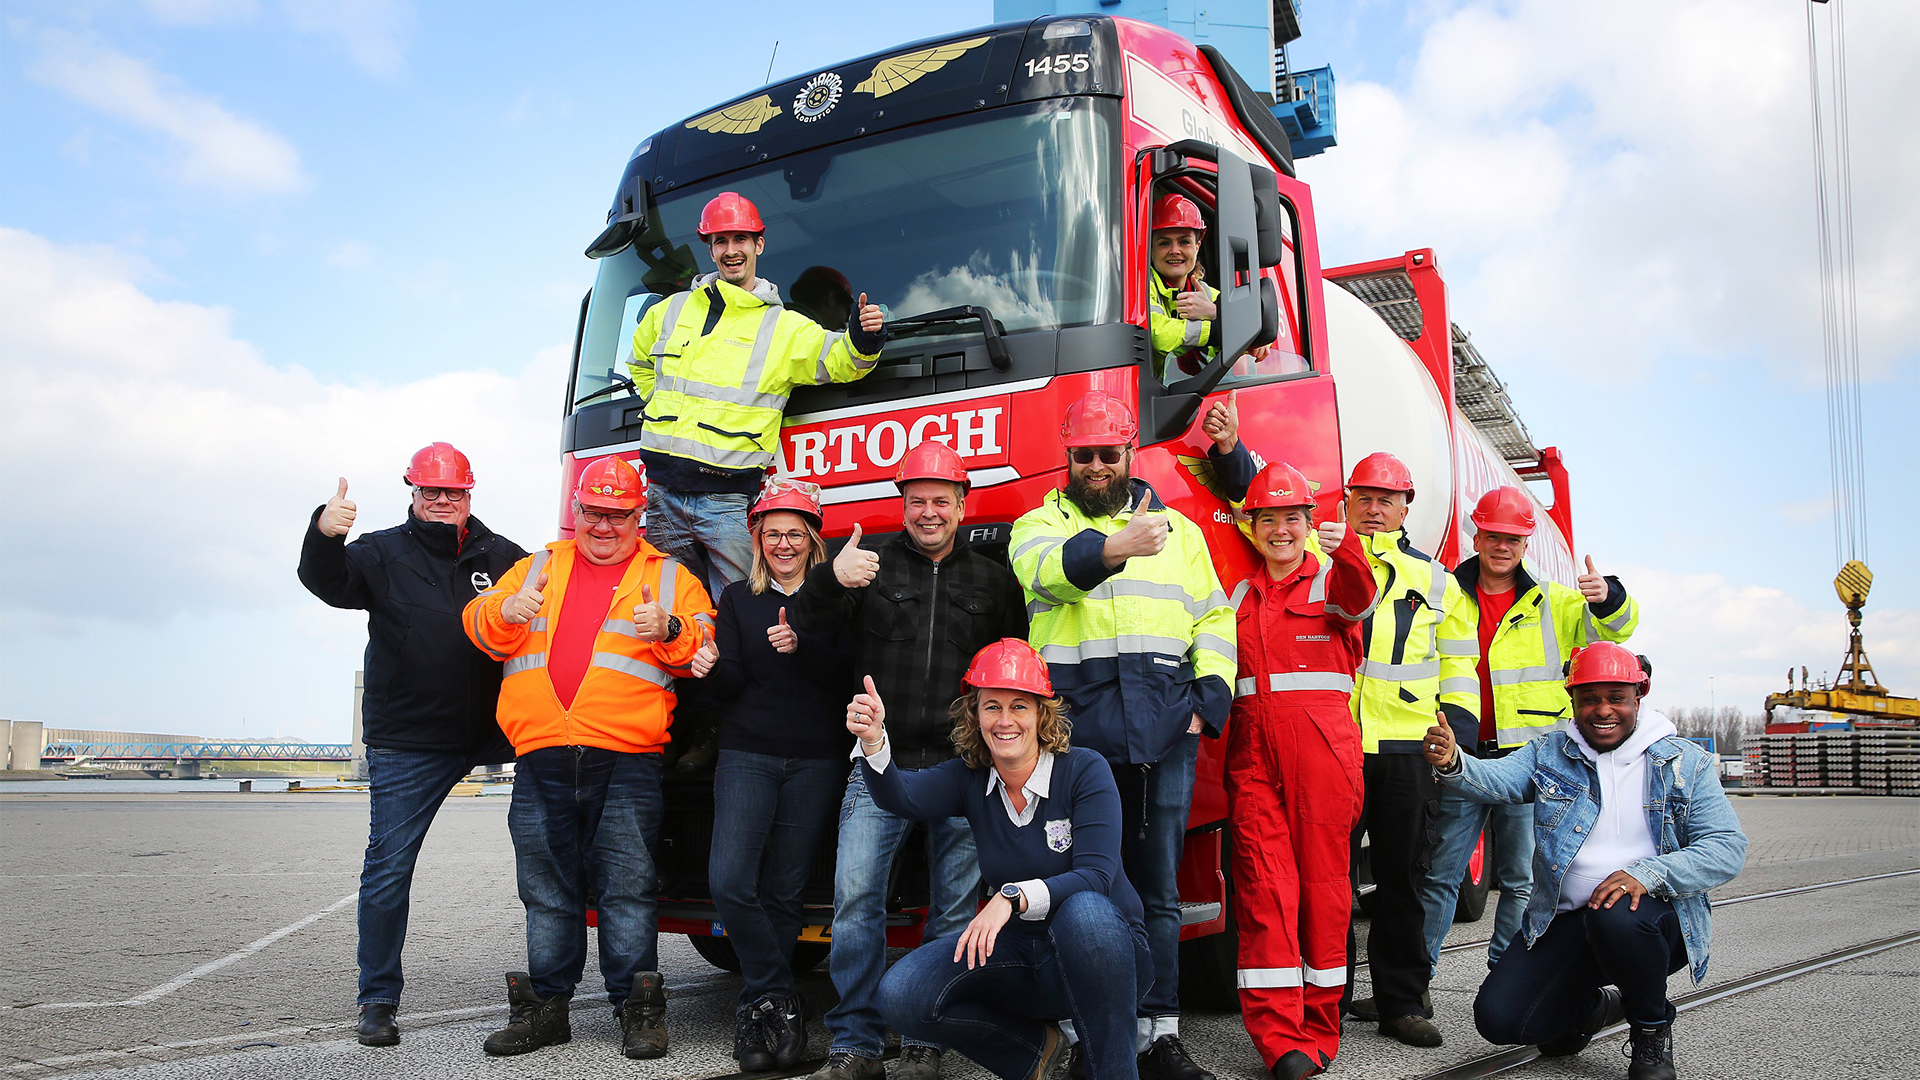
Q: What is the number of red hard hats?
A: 12